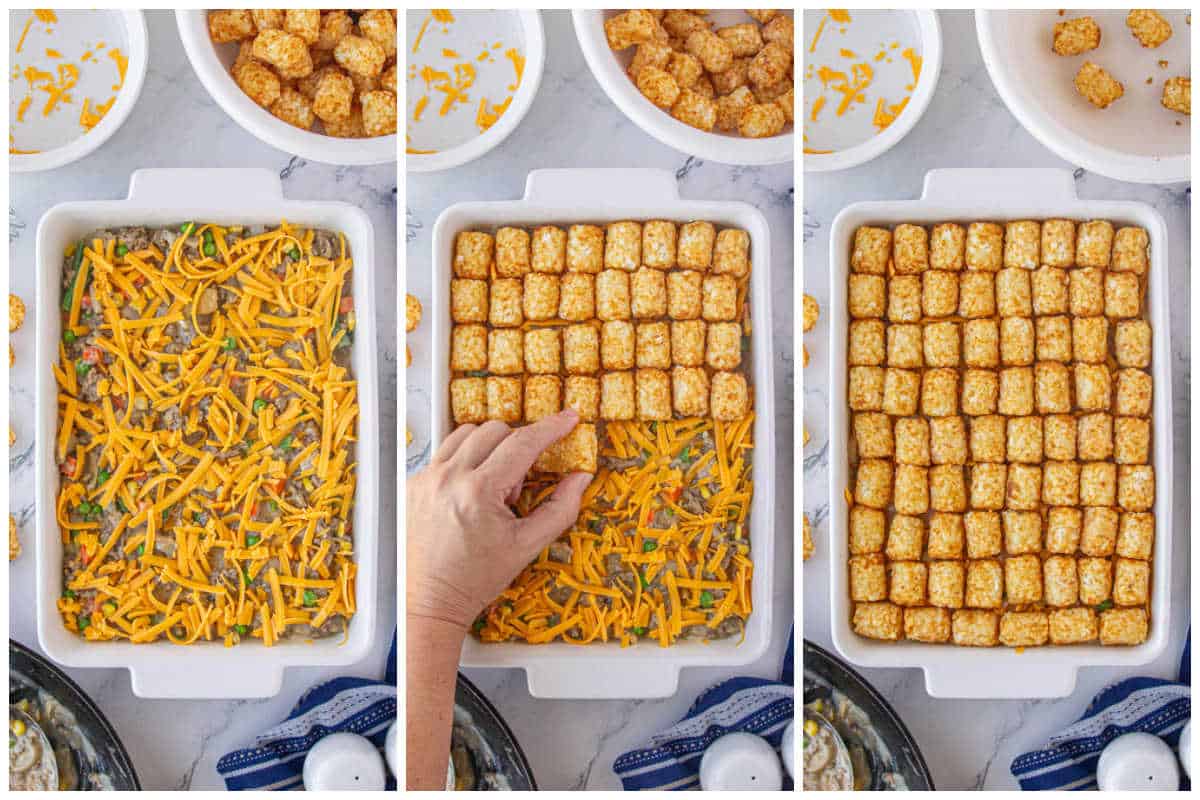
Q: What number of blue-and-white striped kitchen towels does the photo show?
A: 3